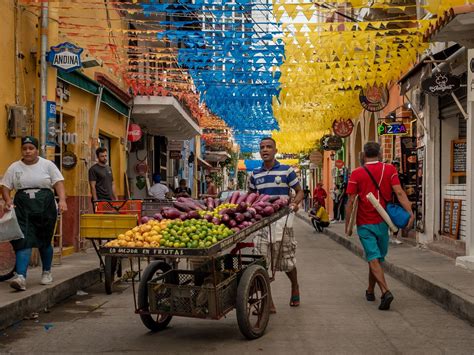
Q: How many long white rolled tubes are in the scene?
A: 1